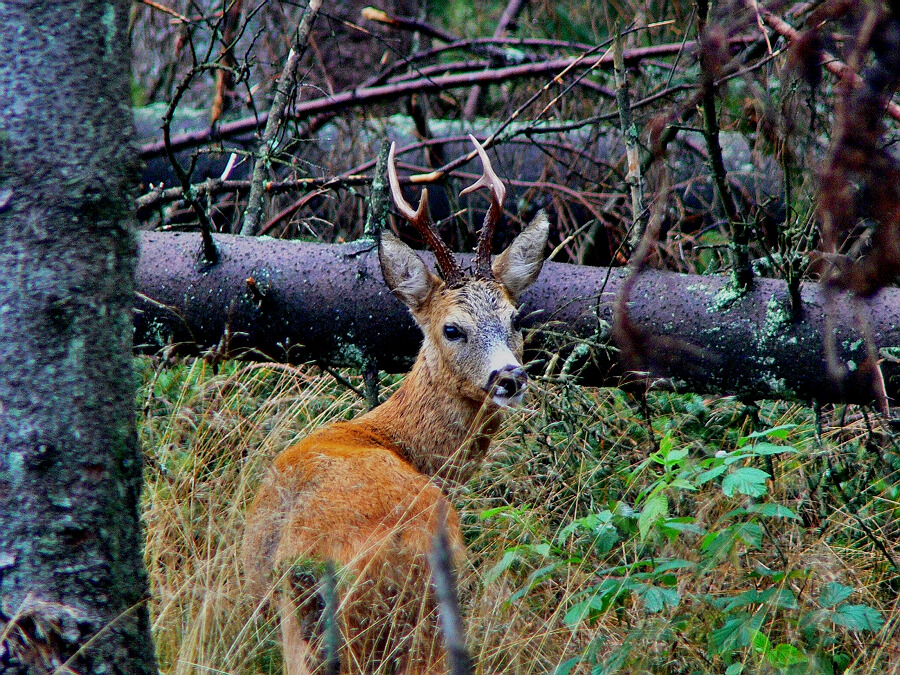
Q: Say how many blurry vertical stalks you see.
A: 2